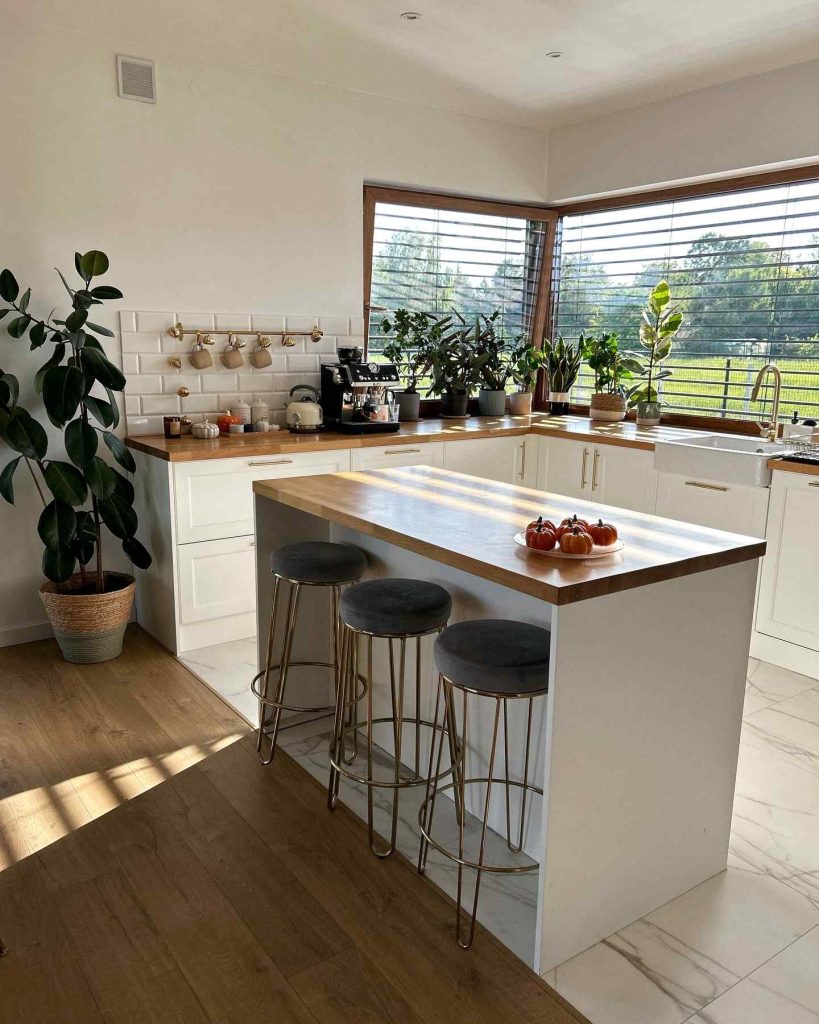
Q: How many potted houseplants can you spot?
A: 8